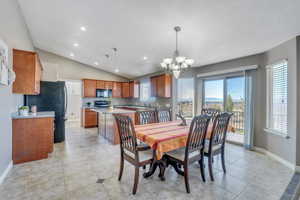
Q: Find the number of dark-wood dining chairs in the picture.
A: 6